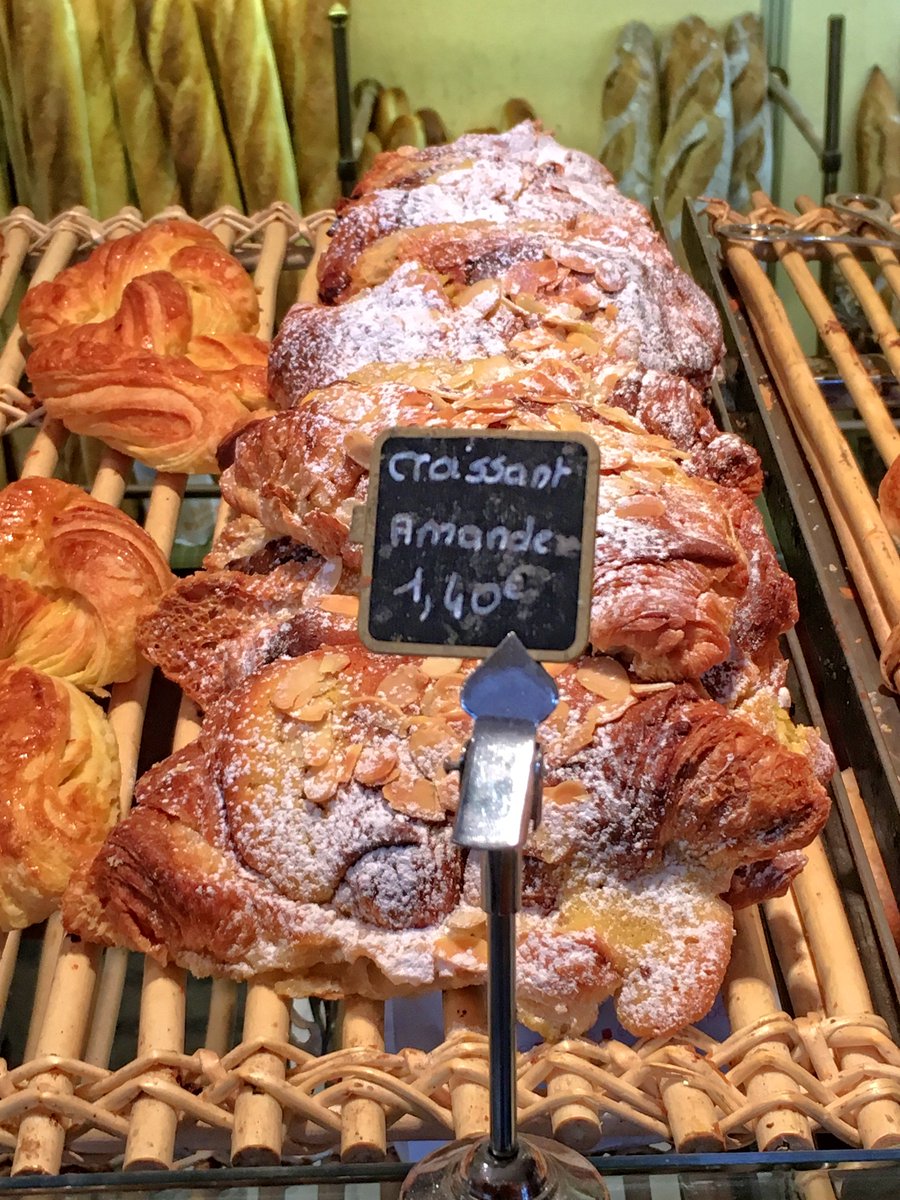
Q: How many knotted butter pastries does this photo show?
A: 3